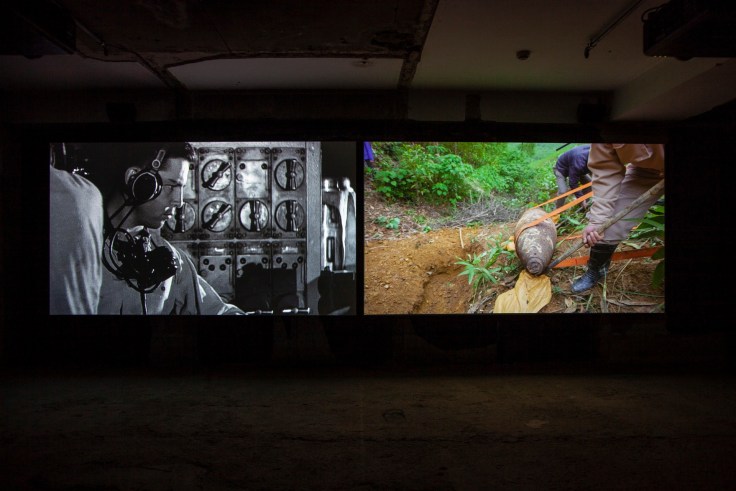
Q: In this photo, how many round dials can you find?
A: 6